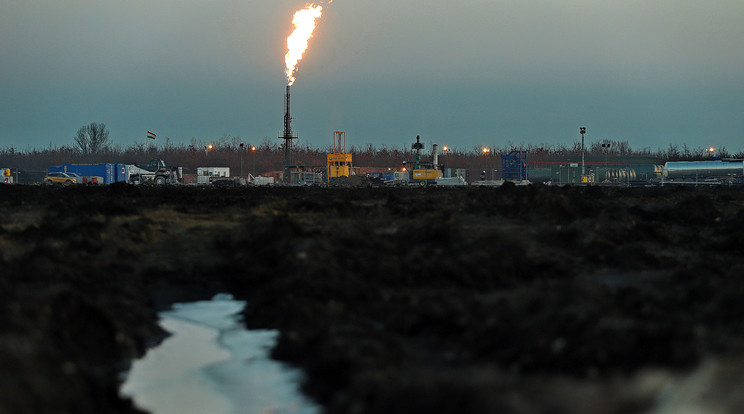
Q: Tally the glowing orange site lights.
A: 6